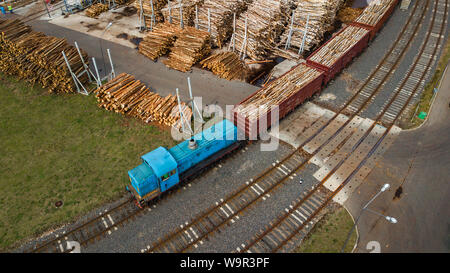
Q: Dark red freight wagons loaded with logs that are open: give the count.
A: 3